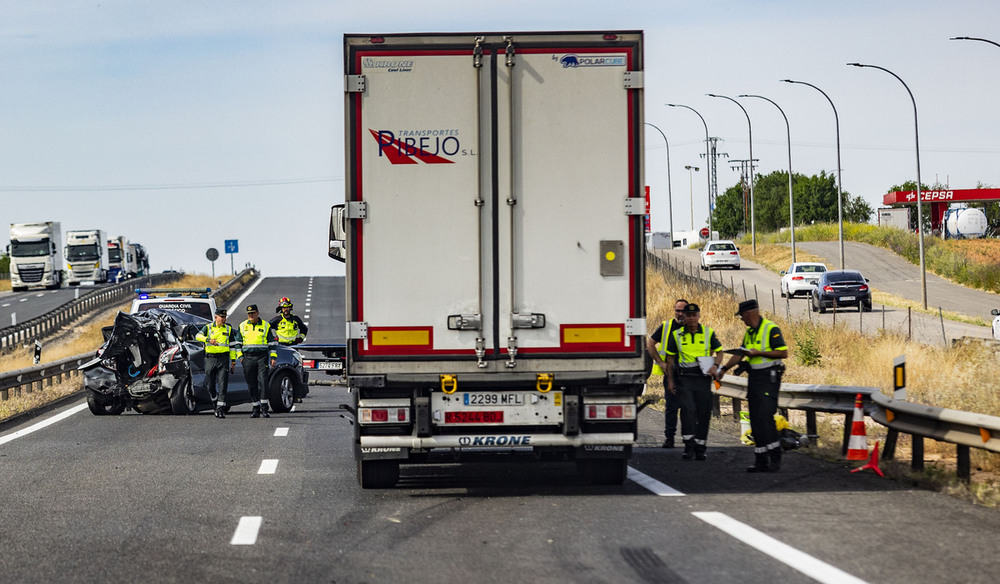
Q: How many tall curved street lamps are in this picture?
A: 7